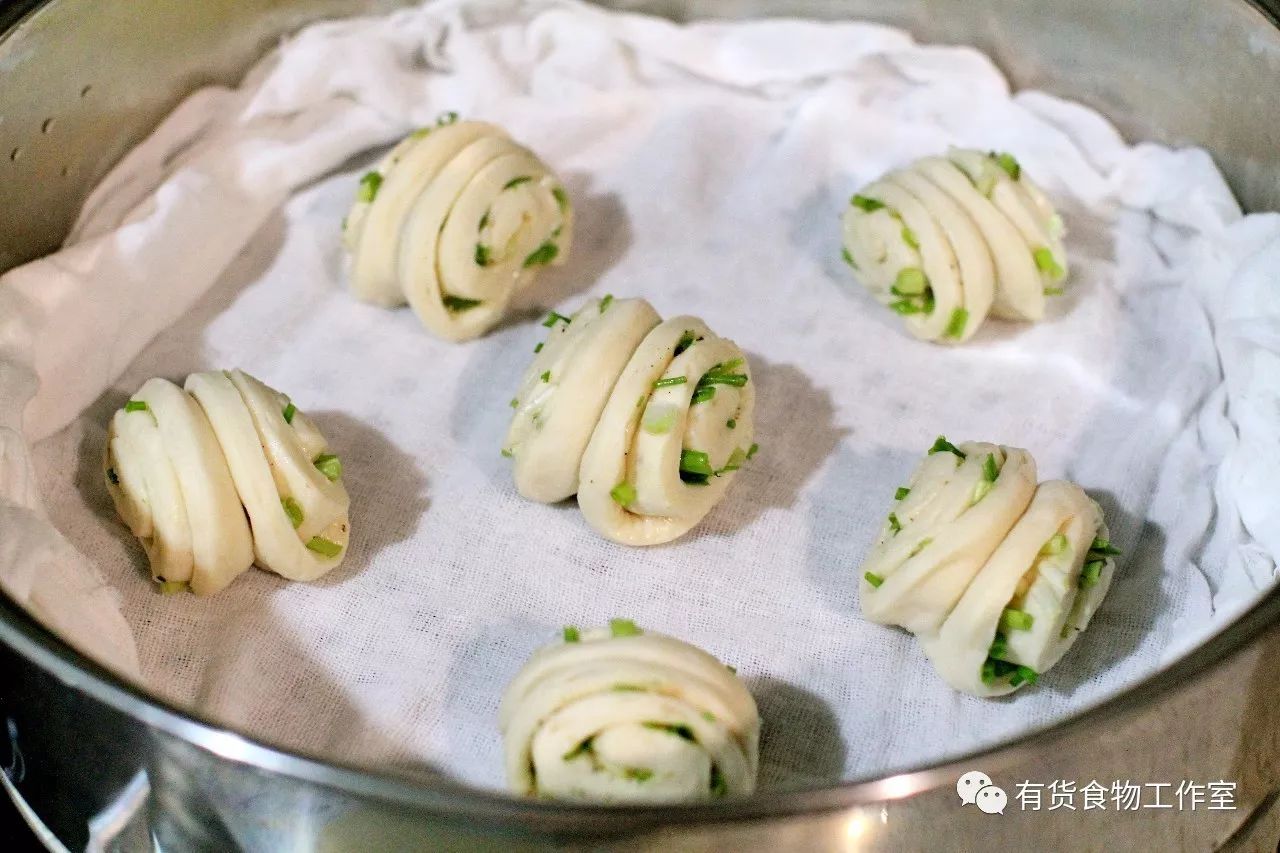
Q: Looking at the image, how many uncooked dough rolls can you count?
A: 6